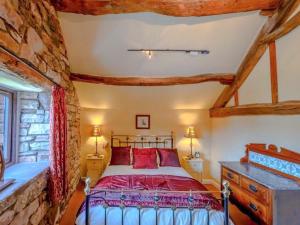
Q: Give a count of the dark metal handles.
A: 3